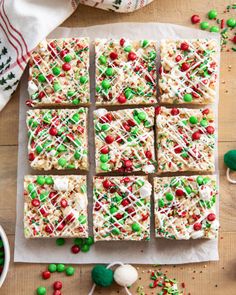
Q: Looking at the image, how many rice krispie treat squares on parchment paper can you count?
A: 9